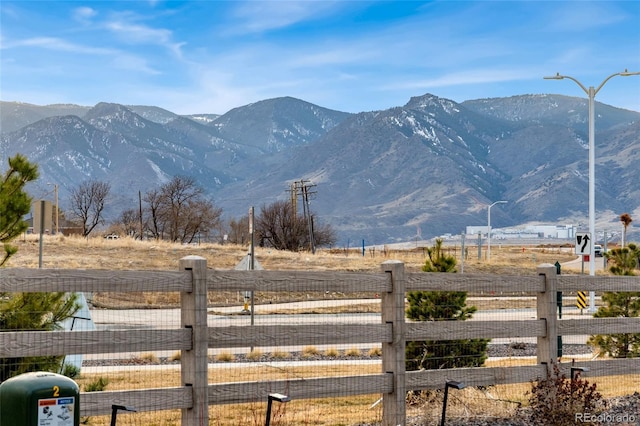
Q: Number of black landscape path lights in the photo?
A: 4